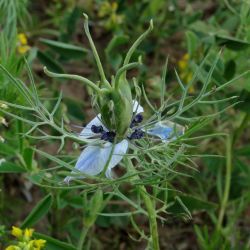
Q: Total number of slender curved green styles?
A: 4